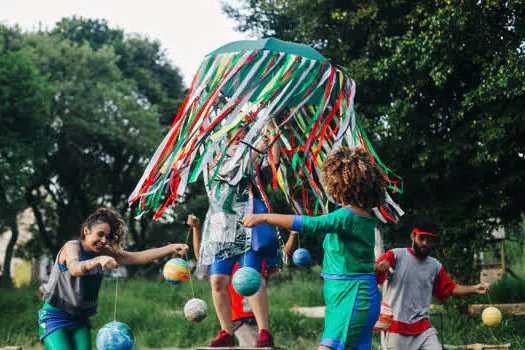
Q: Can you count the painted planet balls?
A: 7